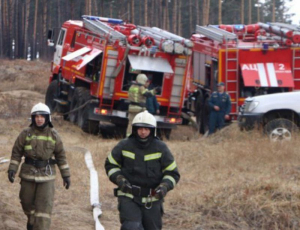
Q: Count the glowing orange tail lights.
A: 2